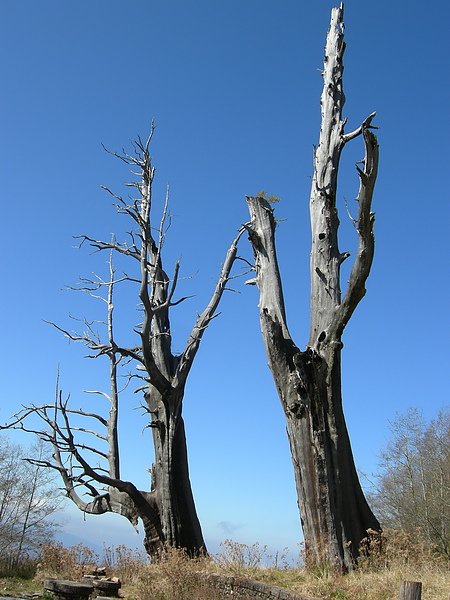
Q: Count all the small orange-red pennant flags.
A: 0